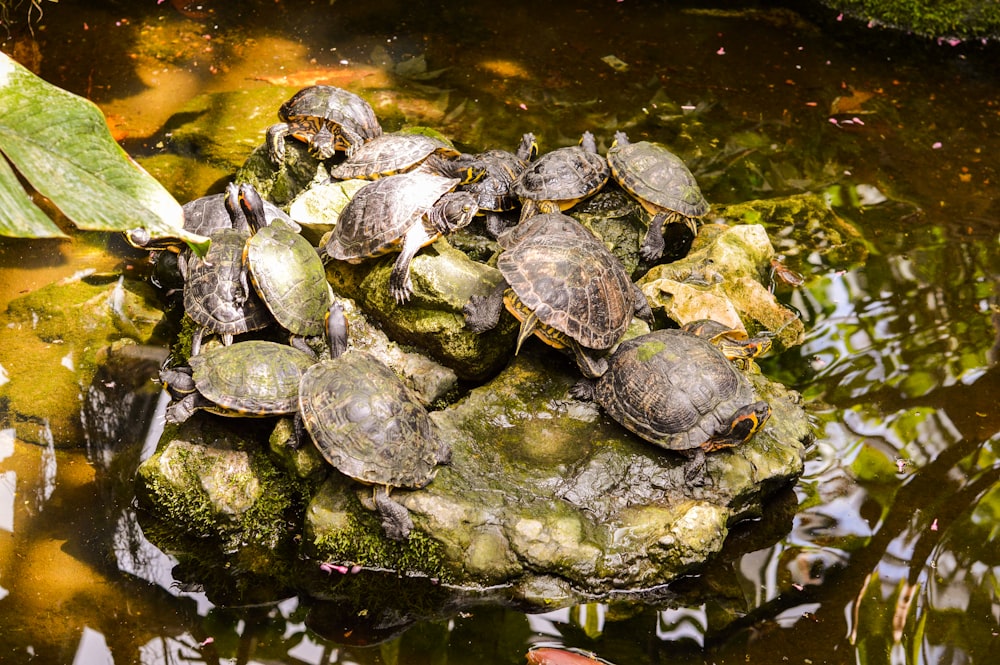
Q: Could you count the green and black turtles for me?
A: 14